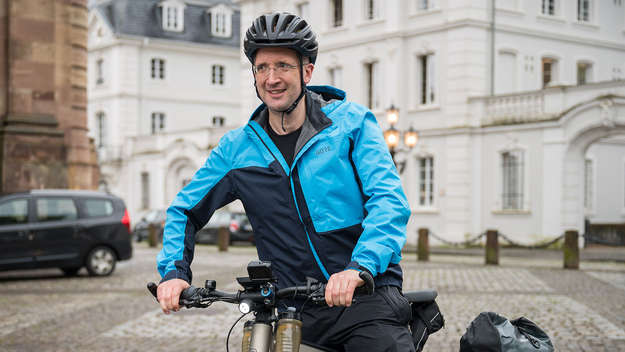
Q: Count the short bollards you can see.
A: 5